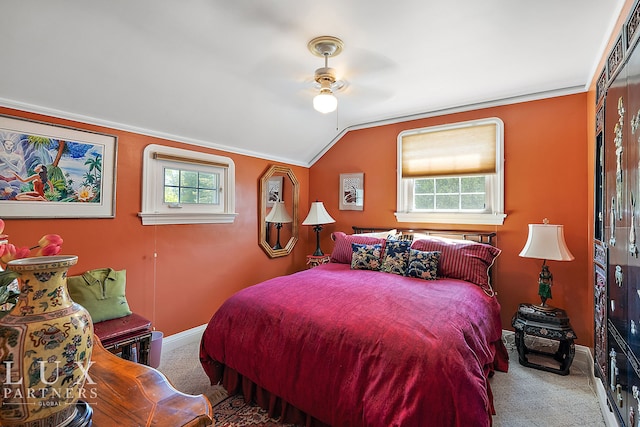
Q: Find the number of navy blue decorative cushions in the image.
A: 3